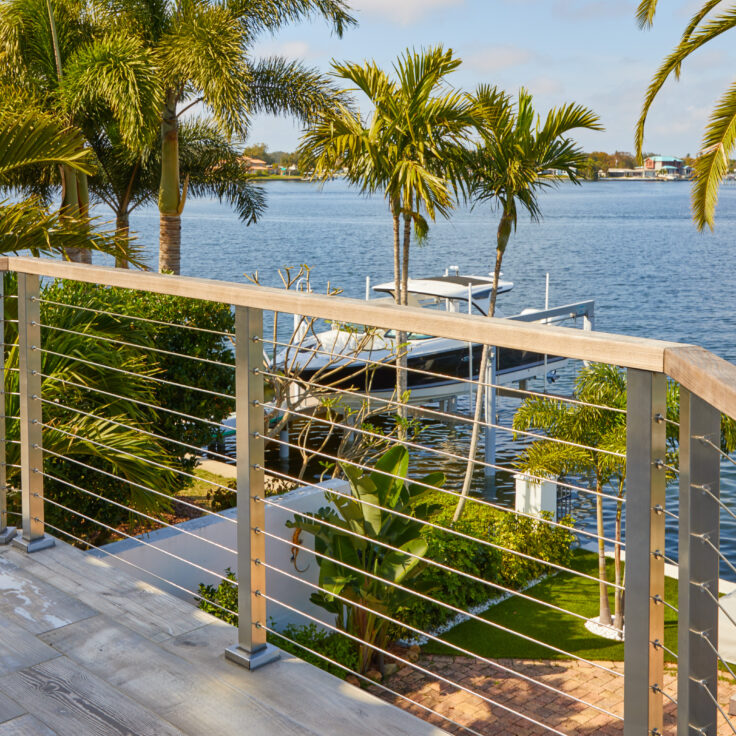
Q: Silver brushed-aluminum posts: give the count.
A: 5